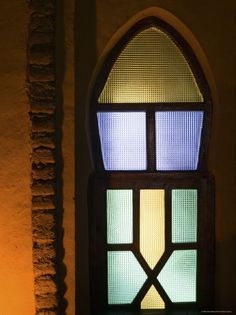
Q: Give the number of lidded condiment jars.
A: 0